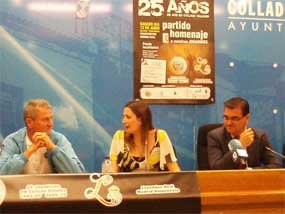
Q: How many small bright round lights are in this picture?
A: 3